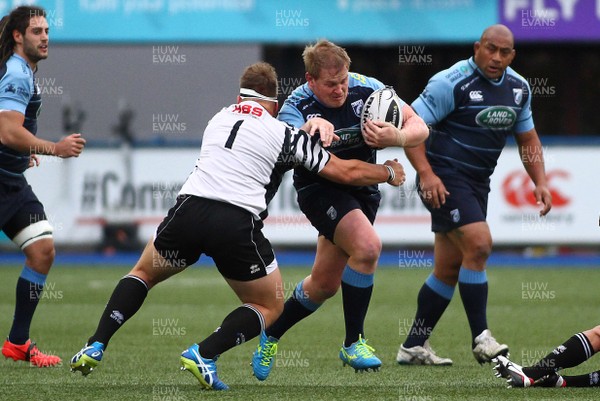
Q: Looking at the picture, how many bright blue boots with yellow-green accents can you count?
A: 4